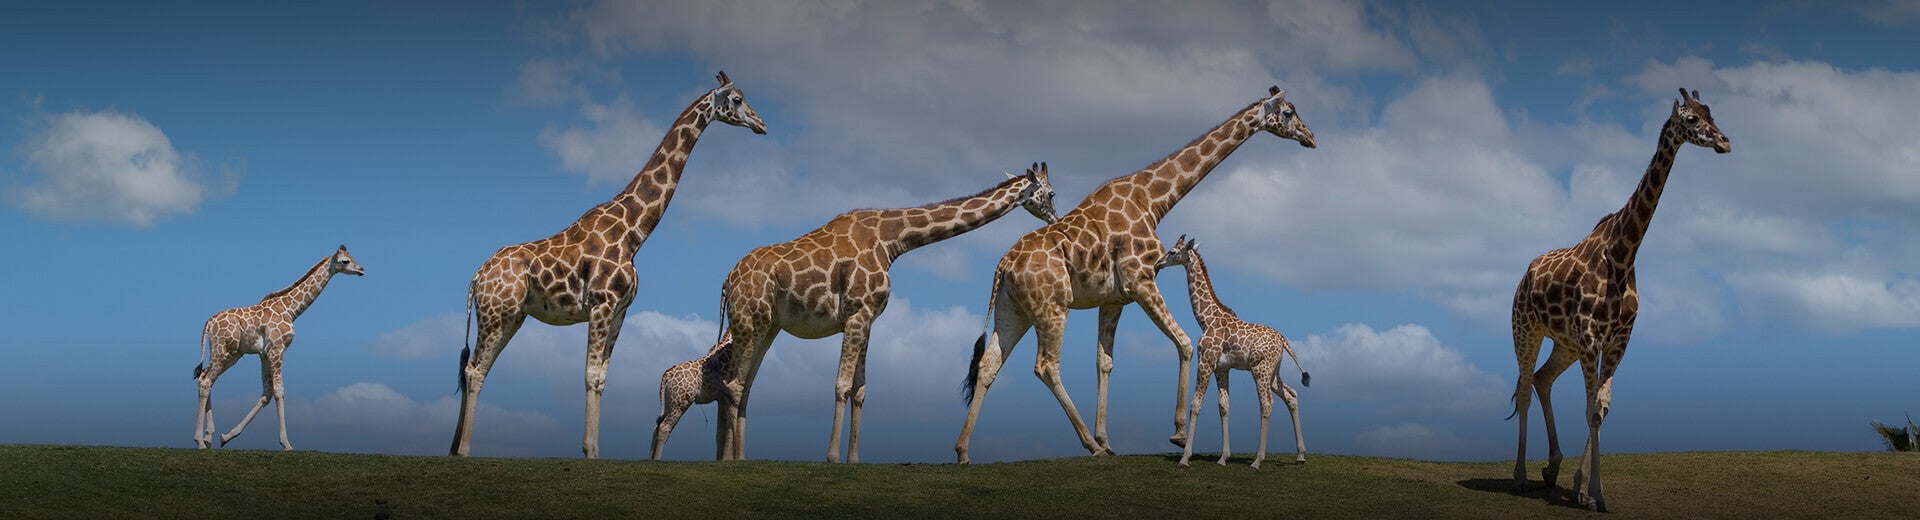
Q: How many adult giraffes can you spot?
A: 4